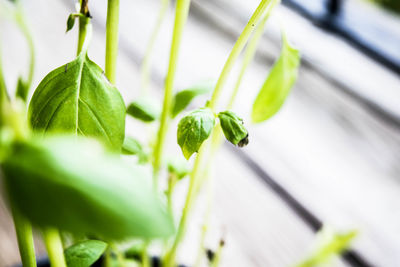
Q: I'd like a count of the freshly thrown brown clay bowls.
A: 0